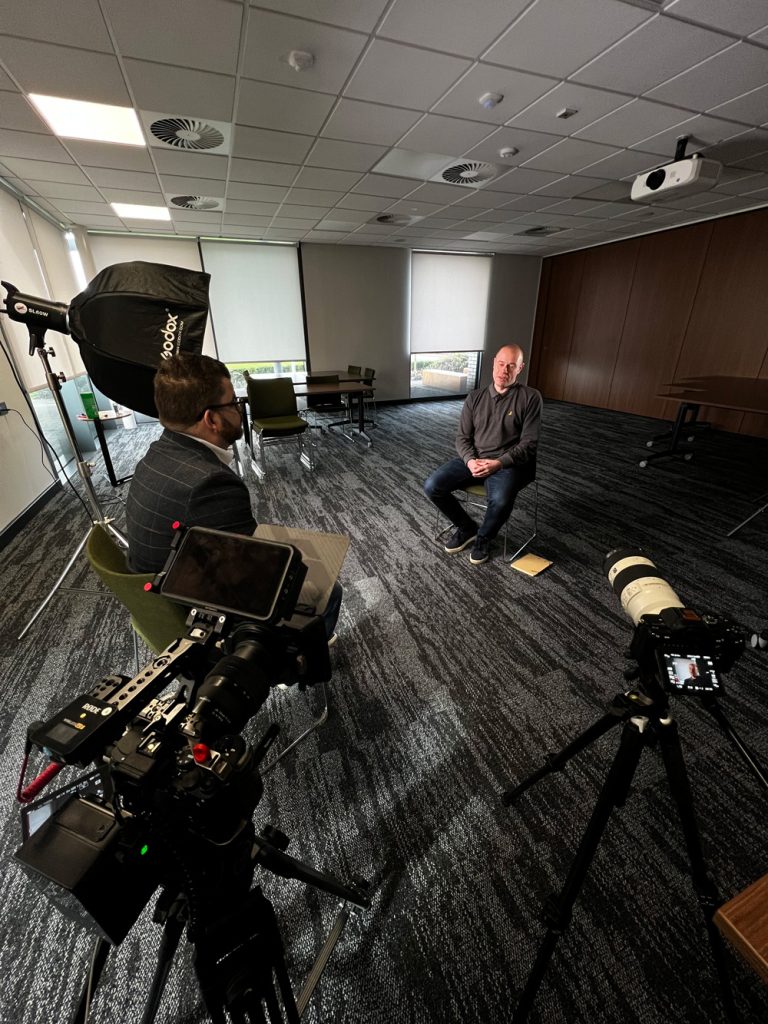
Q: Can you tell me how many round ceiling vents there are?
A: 5